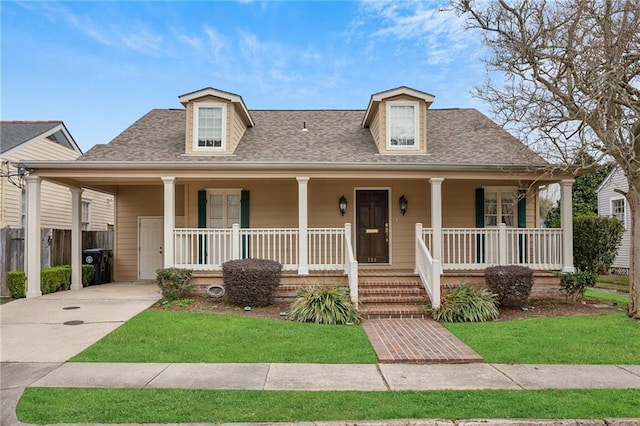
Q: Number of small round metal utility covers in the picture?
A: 2